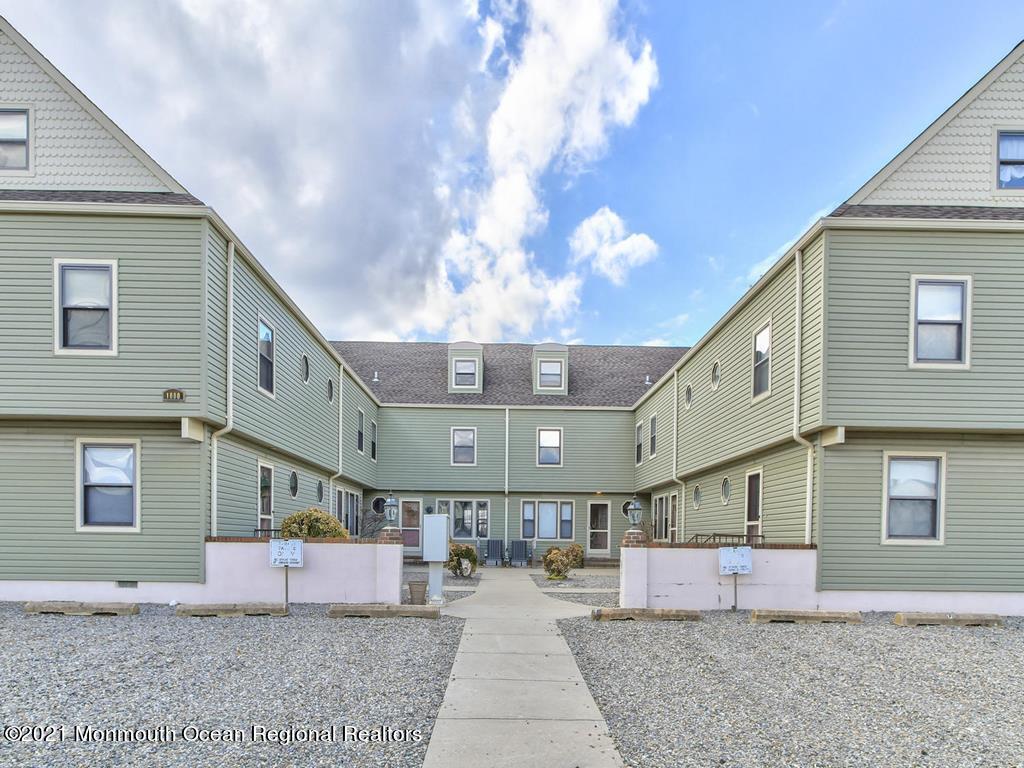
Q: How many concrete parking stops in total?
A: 6